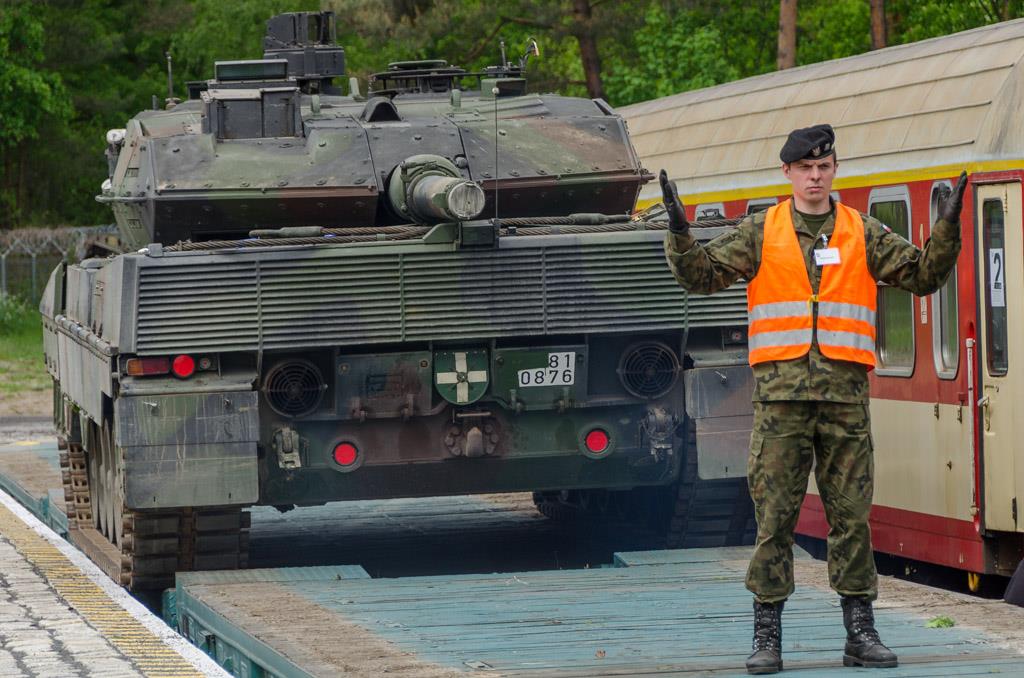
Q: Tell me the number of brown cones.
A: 0